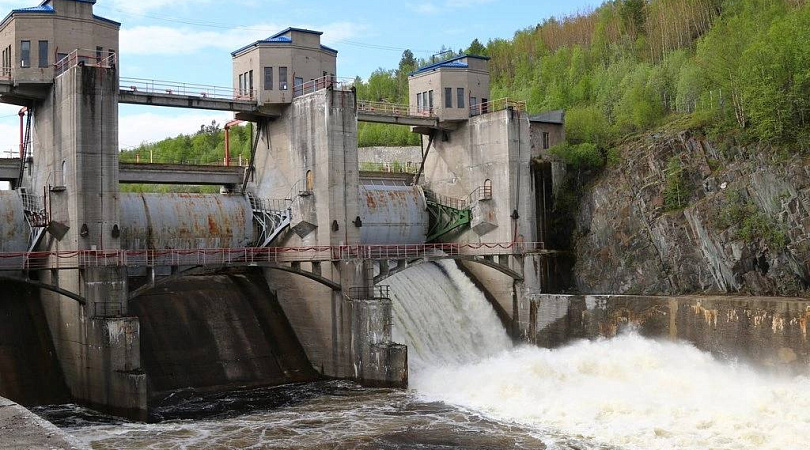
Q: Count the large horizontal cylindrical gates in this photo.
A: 3